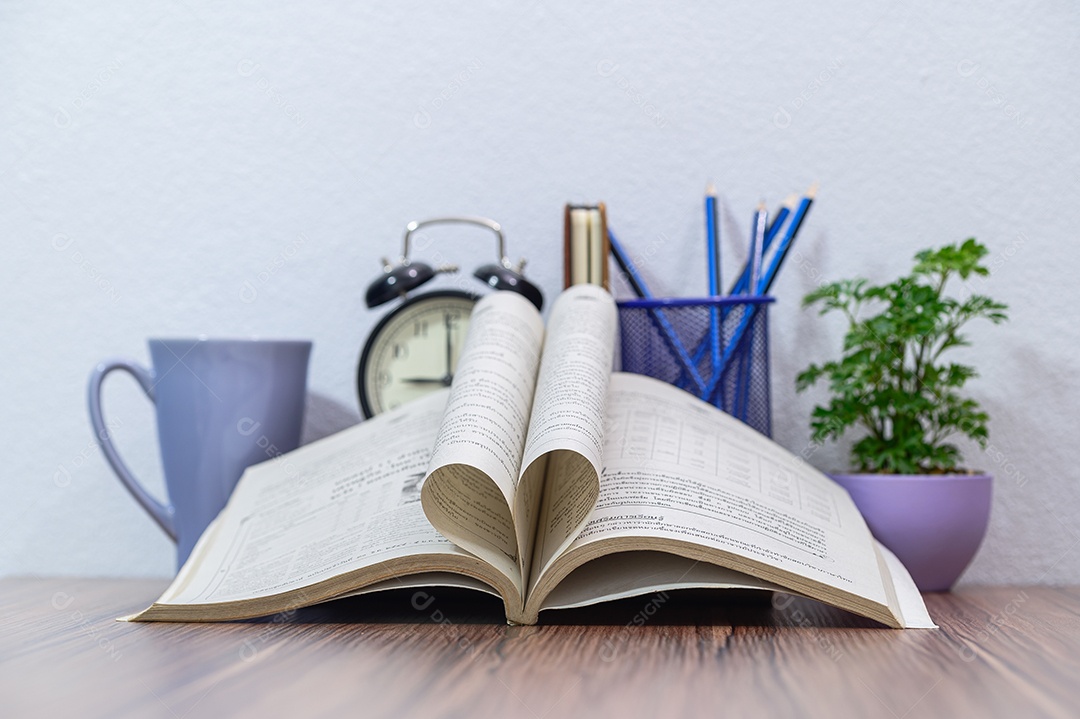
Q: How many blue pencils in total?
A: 5